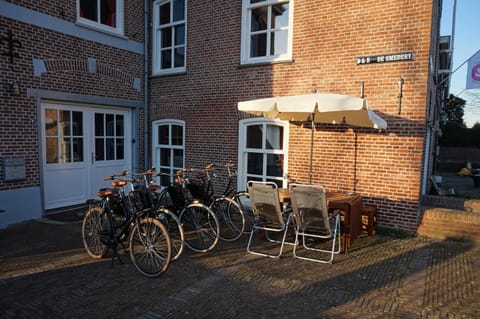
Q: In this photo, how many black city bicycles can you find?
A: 5